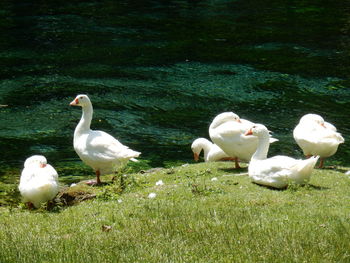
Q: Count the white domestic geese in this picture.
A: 6